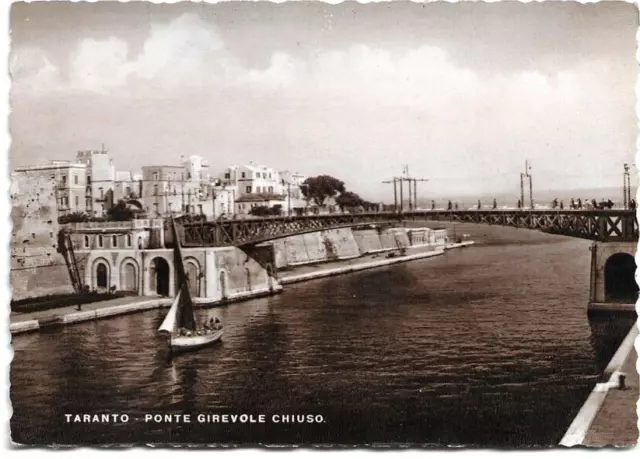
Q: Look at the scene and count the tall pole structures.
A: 3